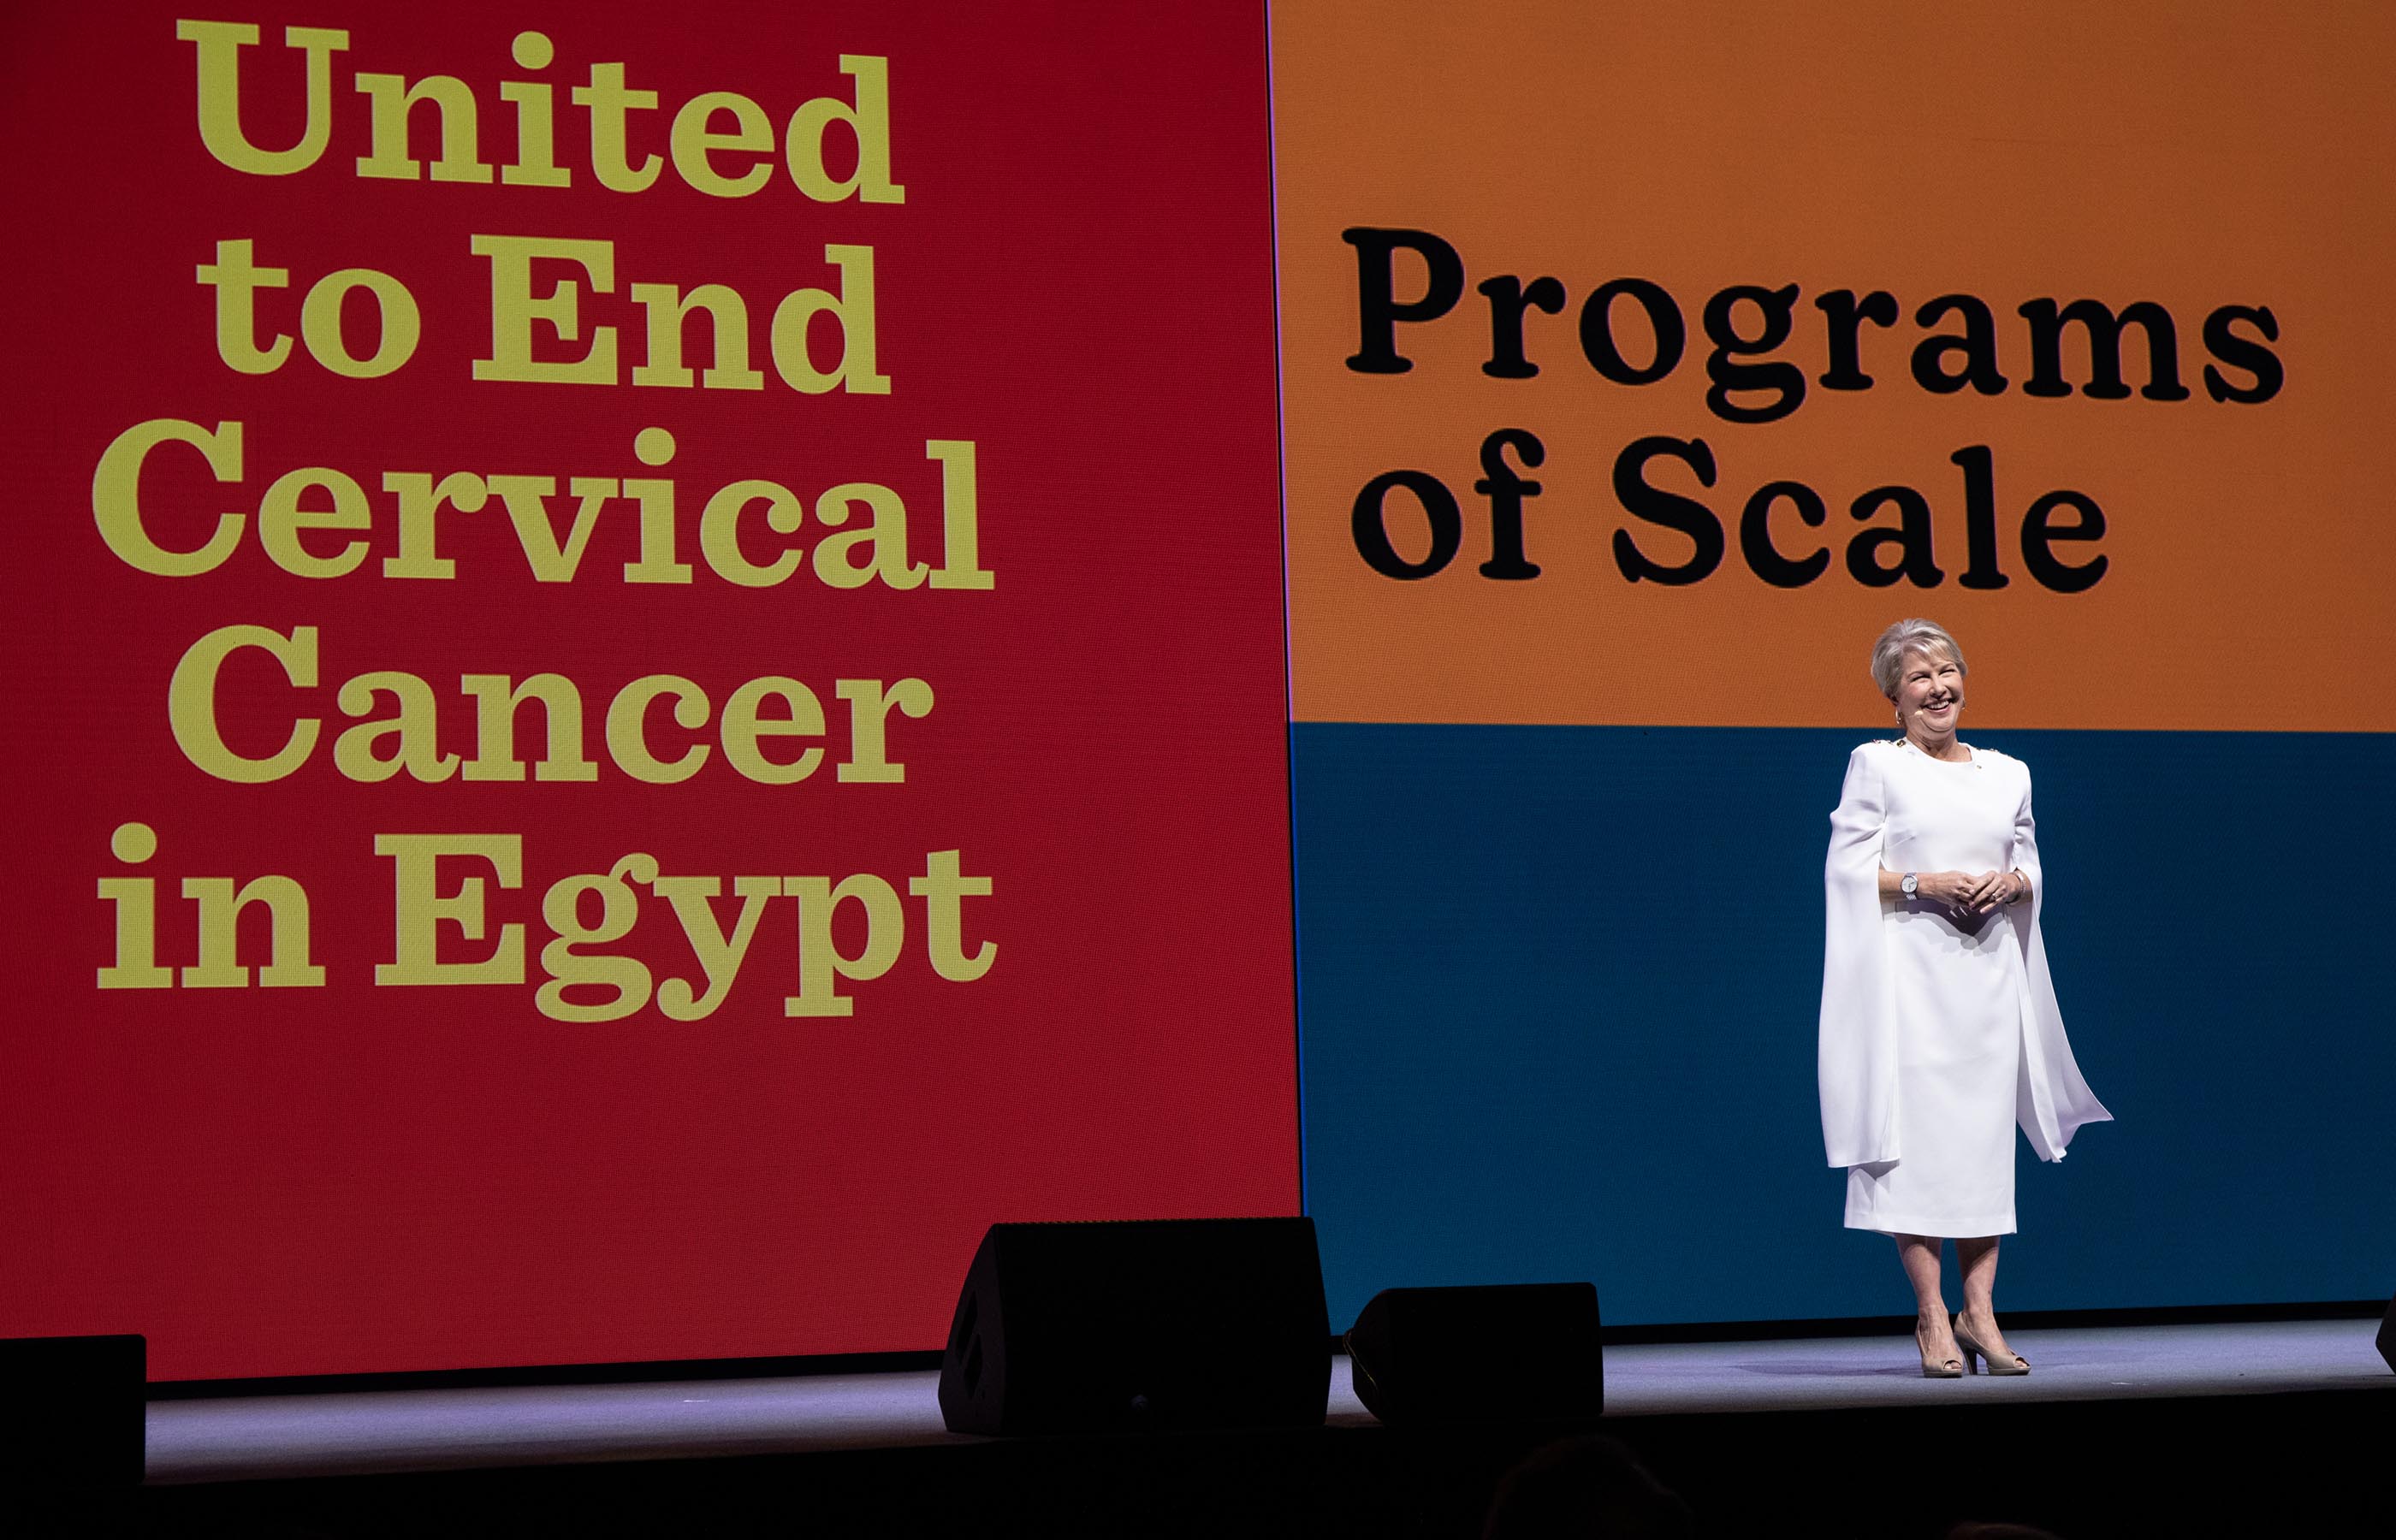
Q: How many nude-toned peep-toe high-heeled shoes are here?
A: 2